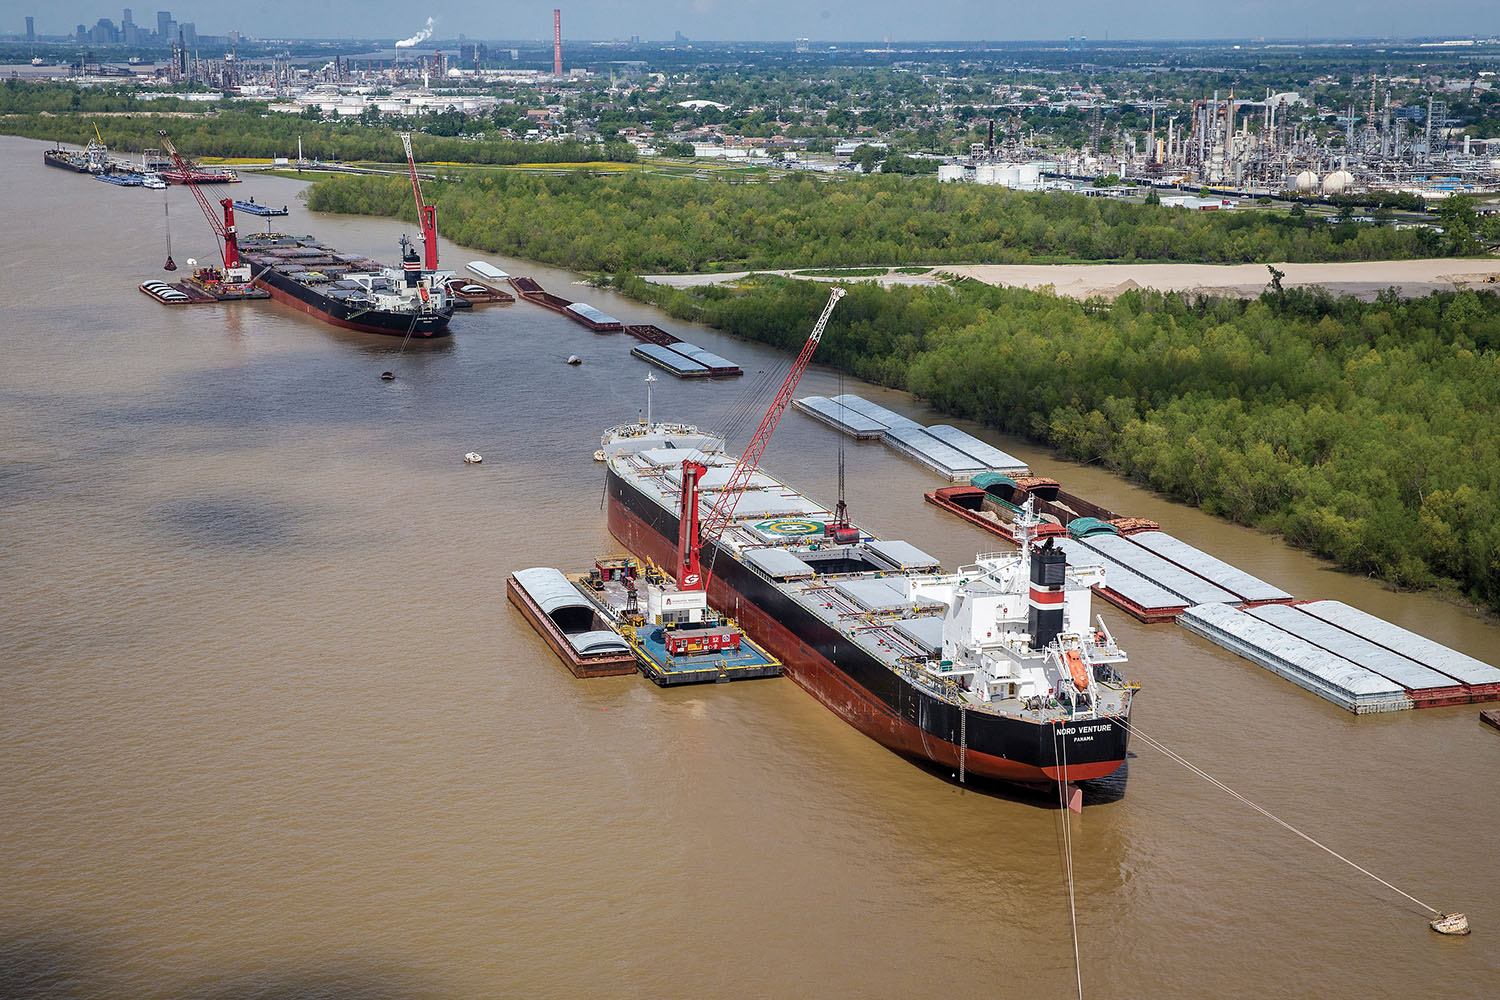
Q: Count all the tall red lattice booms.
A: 3